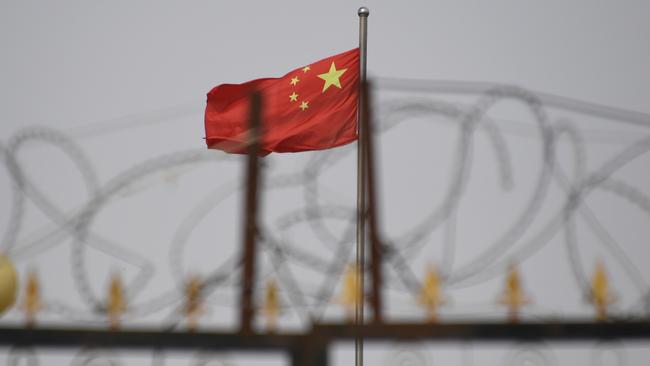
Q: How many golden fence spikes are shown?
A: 8